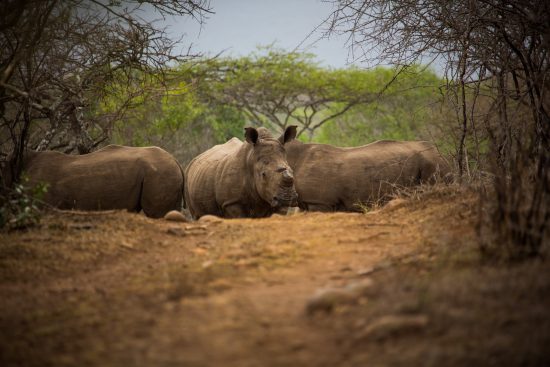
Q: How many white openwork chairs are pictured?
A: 0